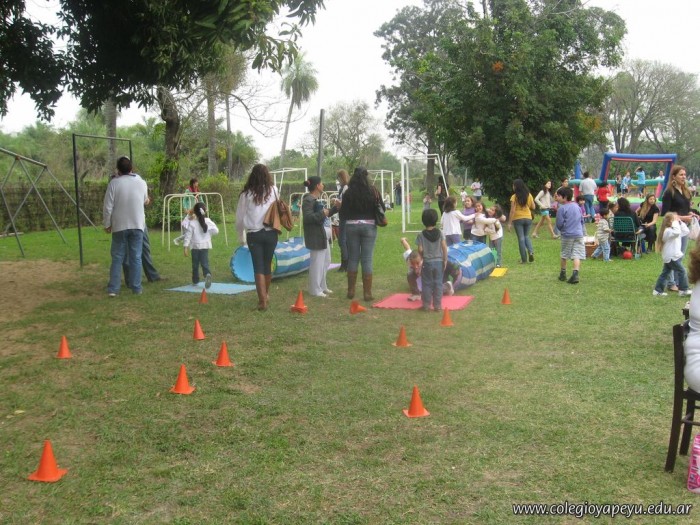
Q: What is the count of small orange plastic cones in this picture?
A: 12